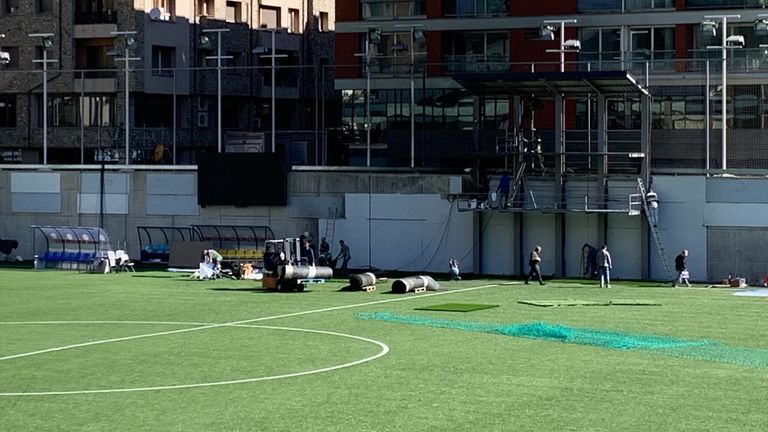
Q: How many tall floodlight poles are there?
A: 8